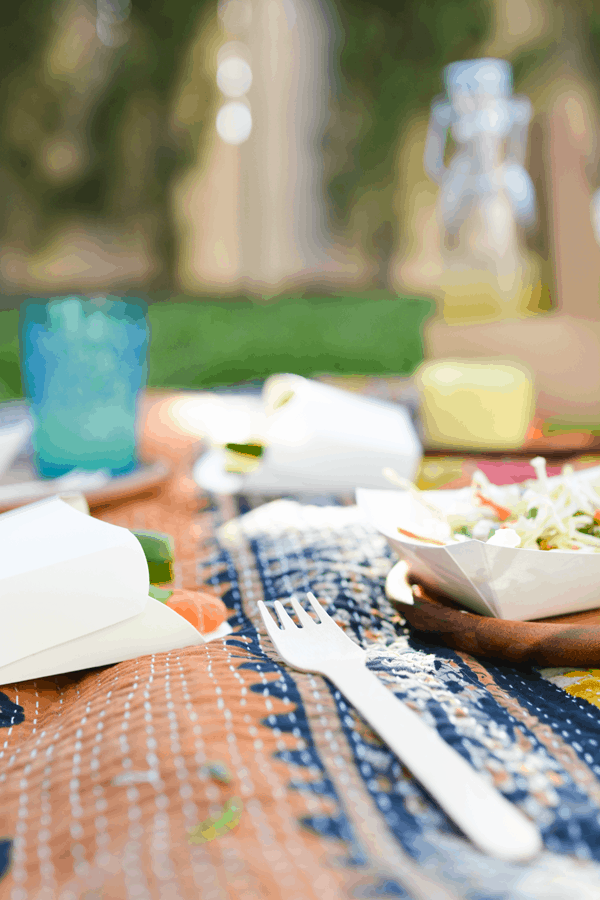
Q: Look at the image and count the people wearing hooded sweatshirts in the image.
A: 0